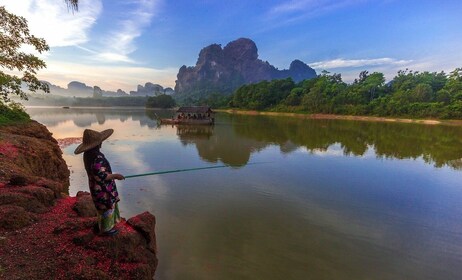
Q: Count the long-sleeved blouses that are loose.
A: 1